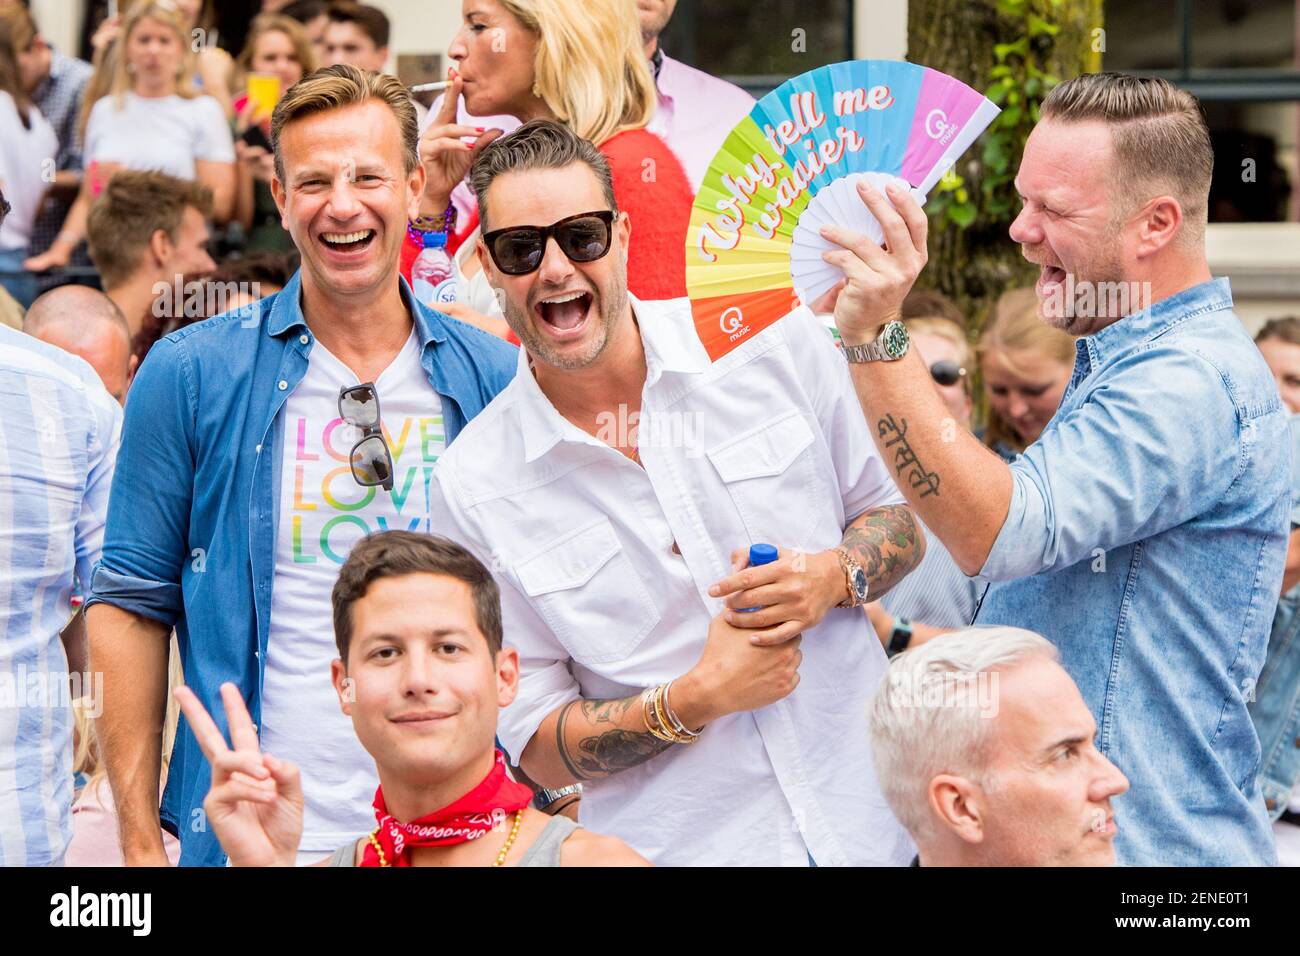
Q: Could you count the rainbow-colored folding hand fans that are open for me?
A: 1